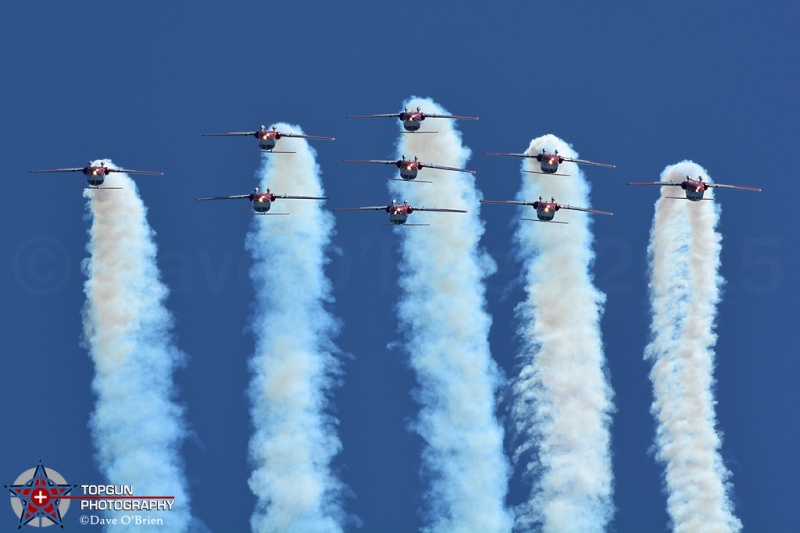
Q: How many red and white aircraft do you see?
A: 9